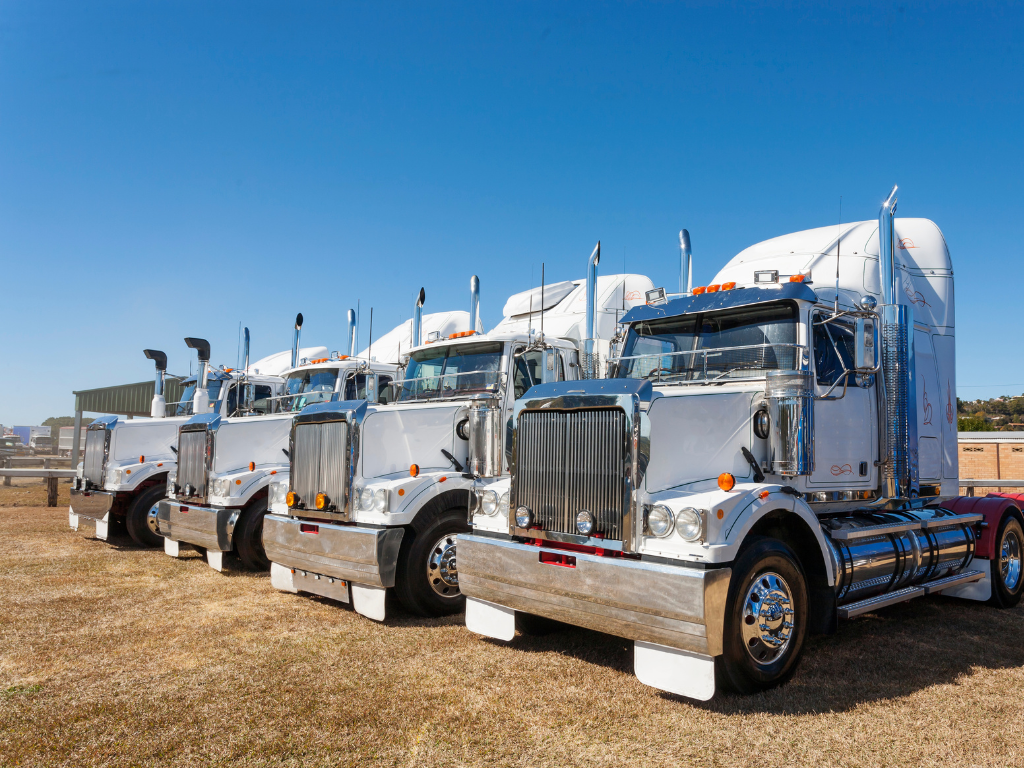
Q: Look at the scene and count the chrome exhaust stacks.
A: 8